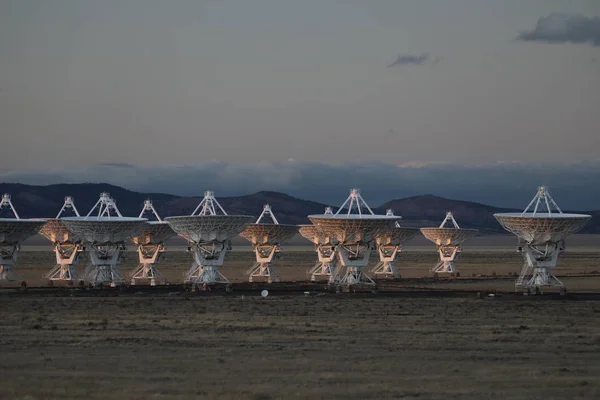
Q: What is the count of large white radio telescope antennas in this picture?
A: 11